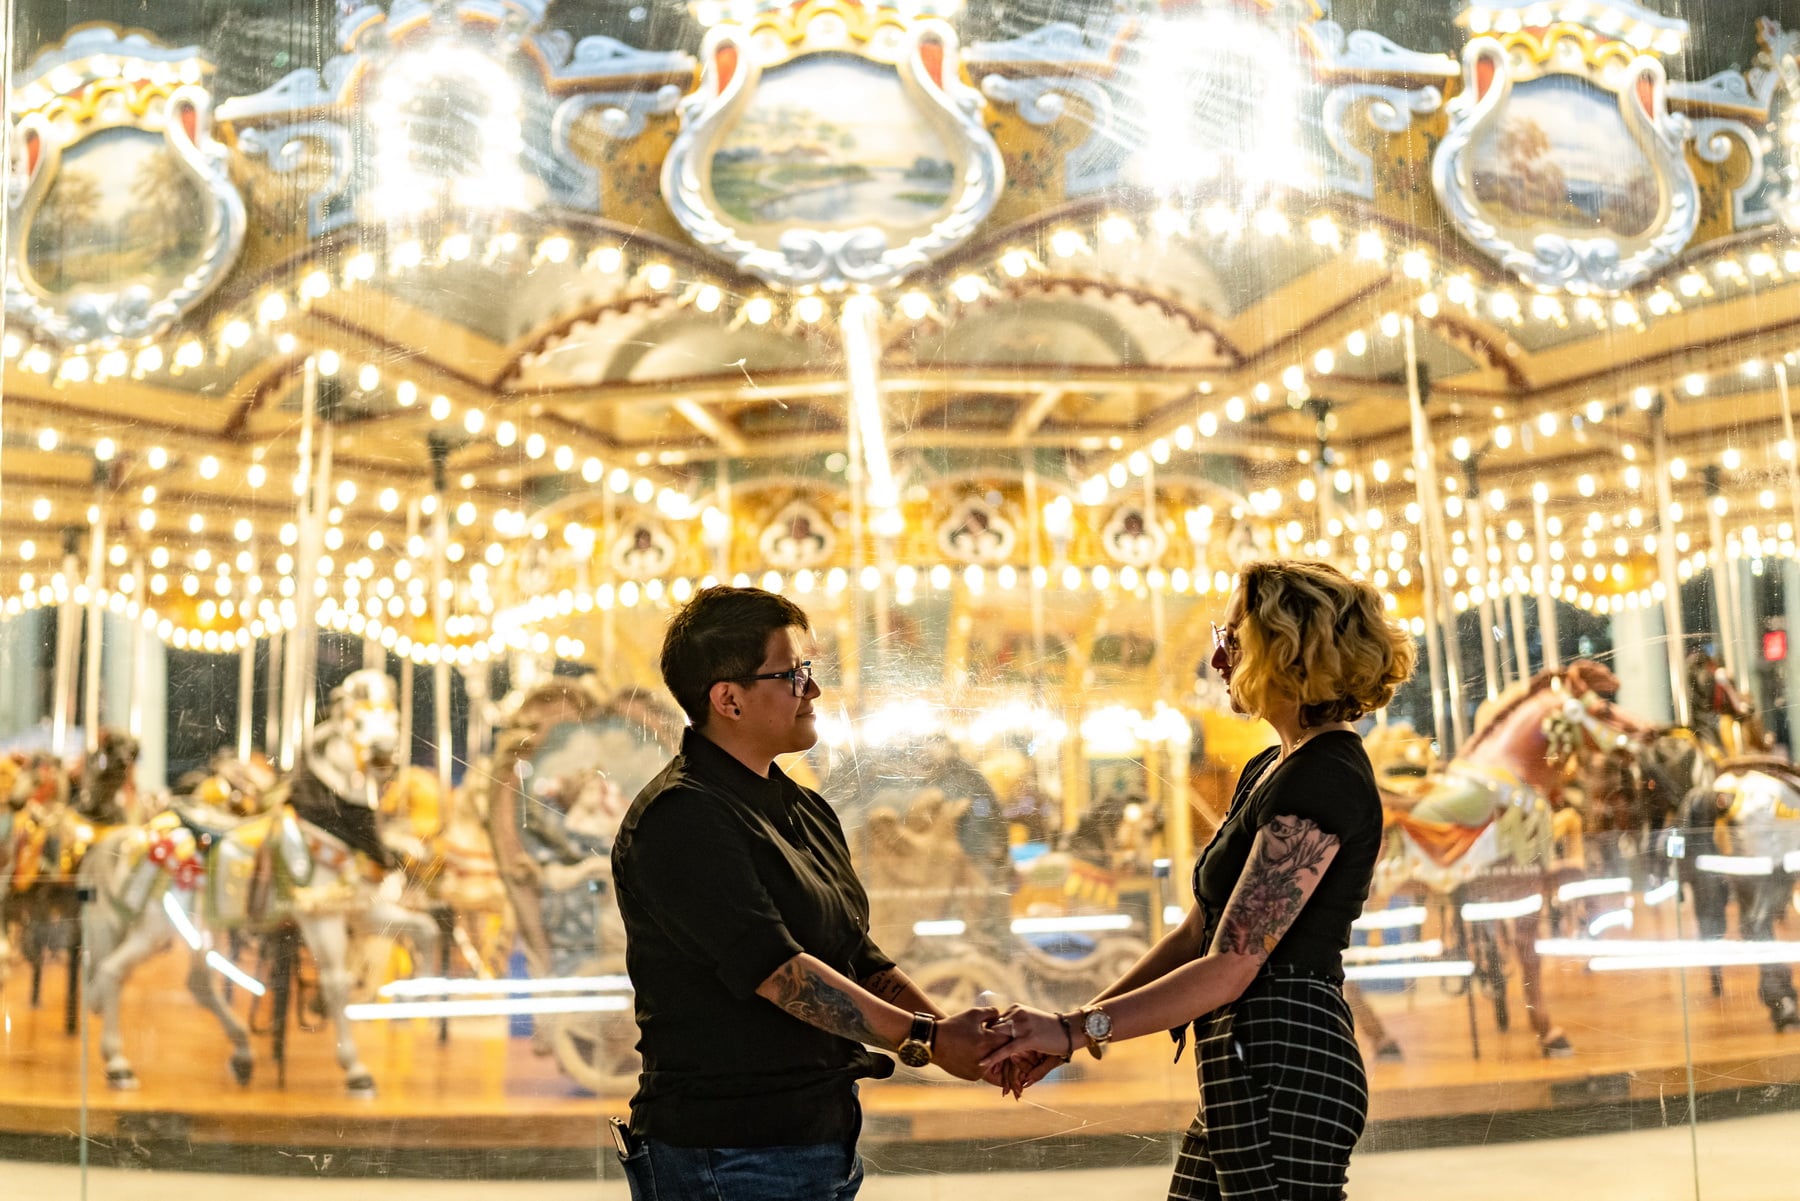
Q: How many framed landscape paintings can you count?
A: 3